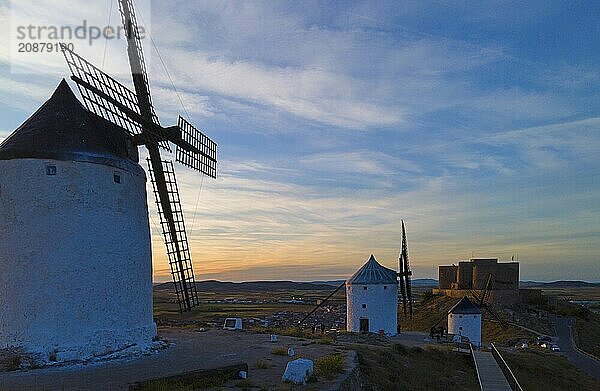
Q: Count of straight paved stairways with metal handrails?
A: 1